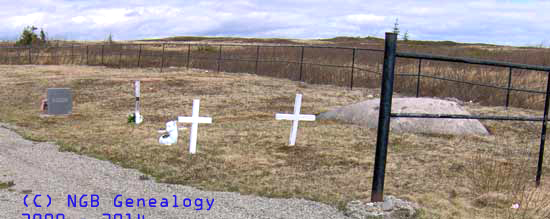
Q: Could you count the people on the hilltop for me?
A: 0